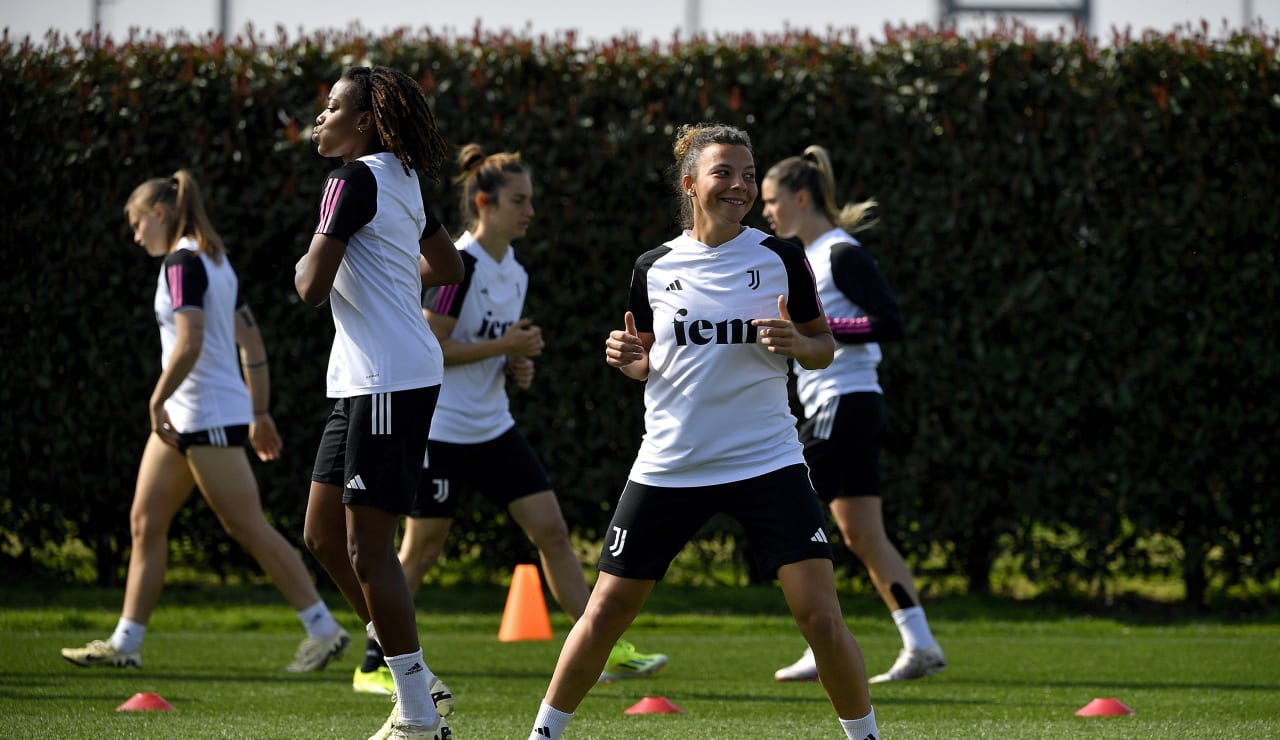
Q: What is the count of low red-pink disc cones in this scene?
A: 3